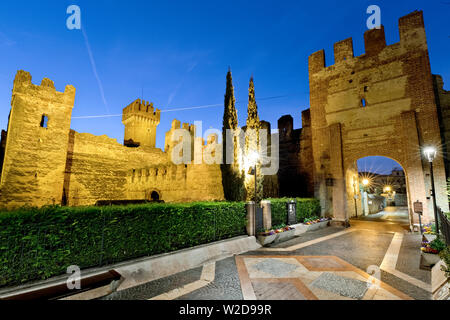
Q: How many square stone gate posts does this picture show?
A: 2